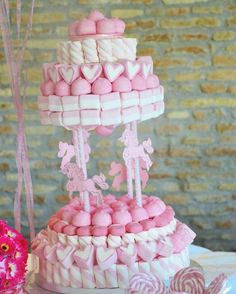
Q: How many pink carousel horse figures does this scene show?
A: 4